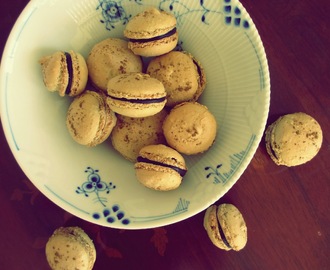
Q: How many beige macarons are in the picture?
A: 12